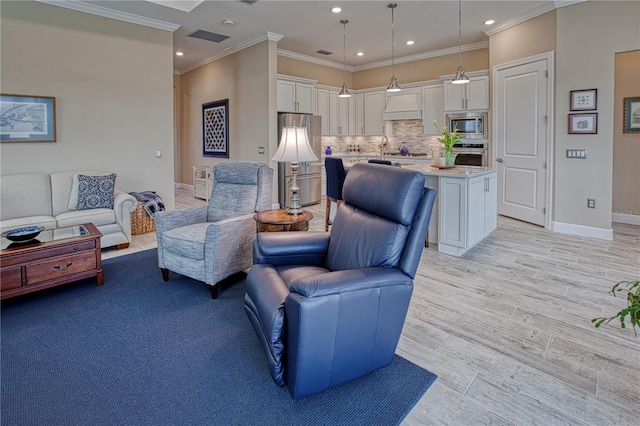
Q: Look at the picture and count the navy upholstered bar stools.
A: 2